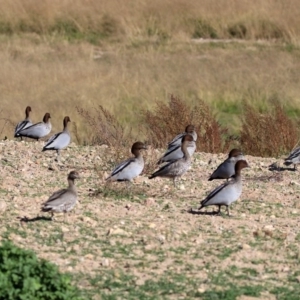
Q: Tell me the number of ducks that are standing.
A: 11